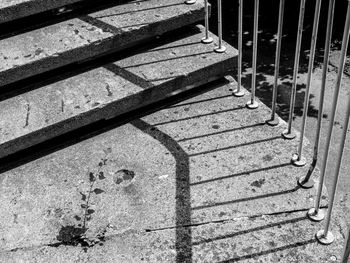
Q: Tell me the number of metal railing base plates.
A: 11